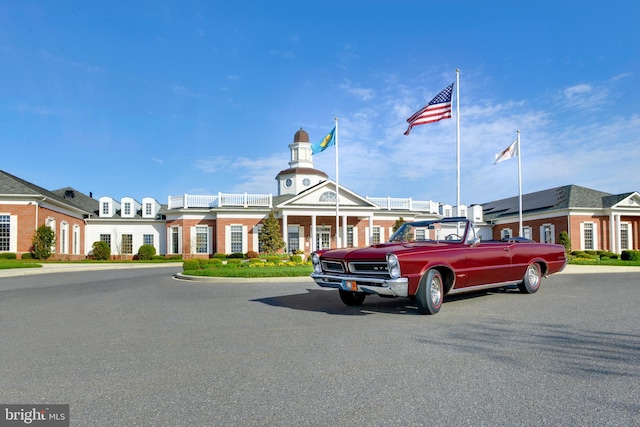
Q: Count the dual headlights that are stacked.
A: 2